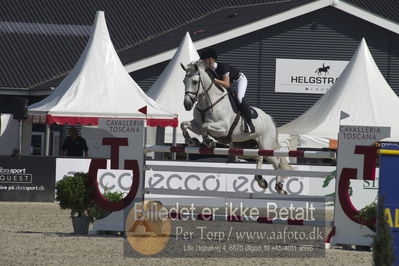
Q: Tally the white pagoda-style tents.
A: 3